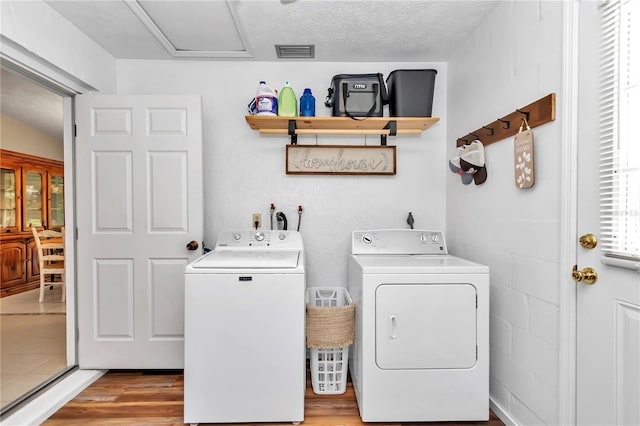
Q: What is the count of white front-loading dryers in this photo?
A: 1